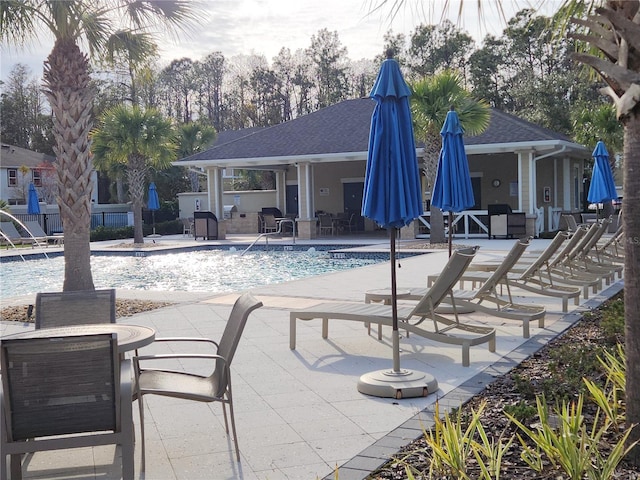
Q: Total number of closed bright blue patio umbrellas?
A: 5